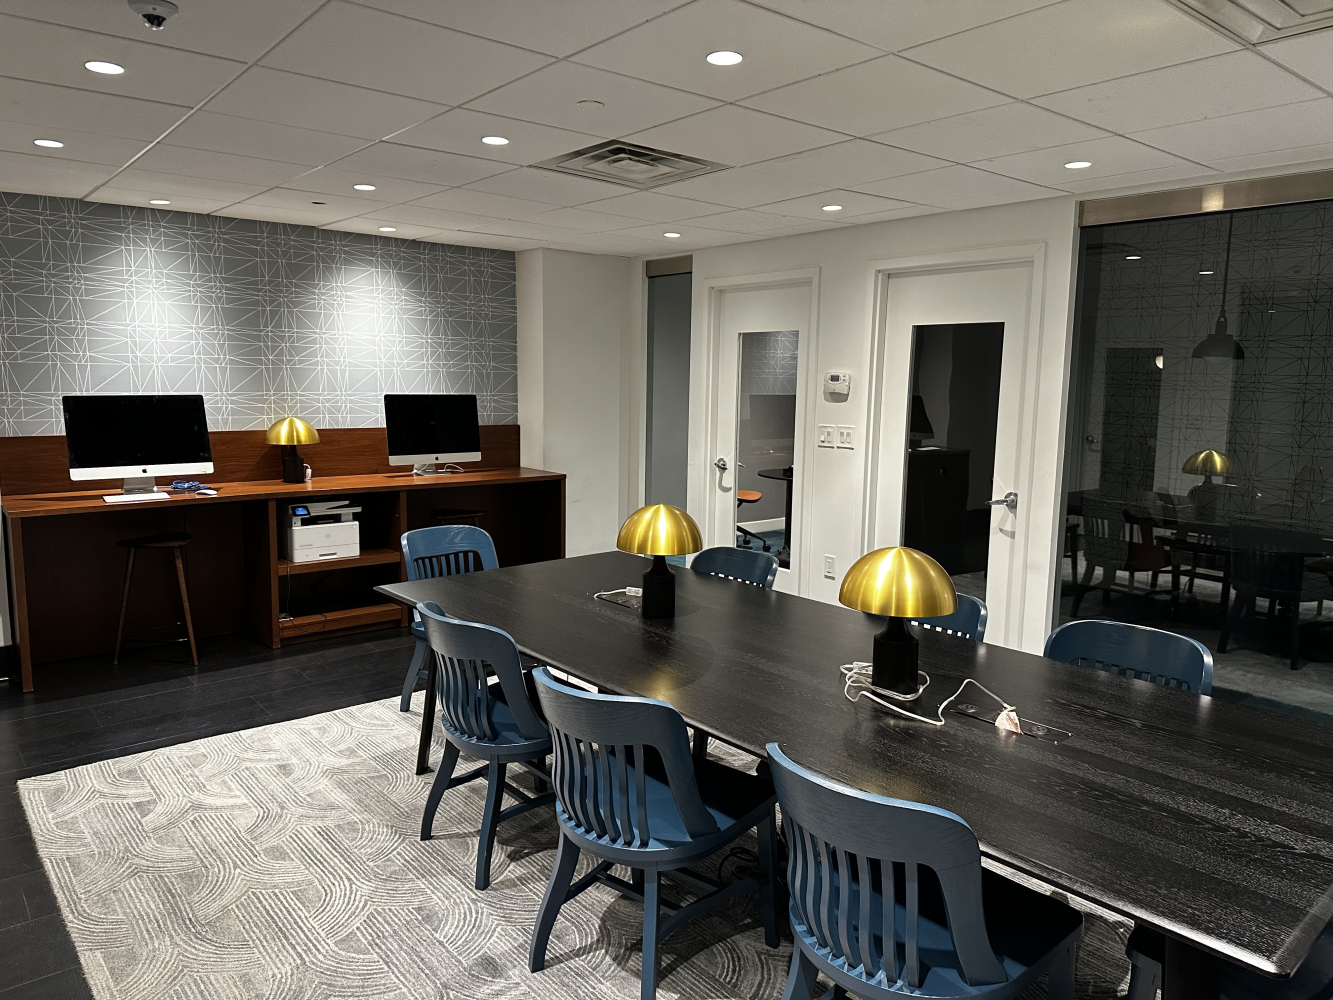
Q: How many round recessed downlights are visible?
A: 10